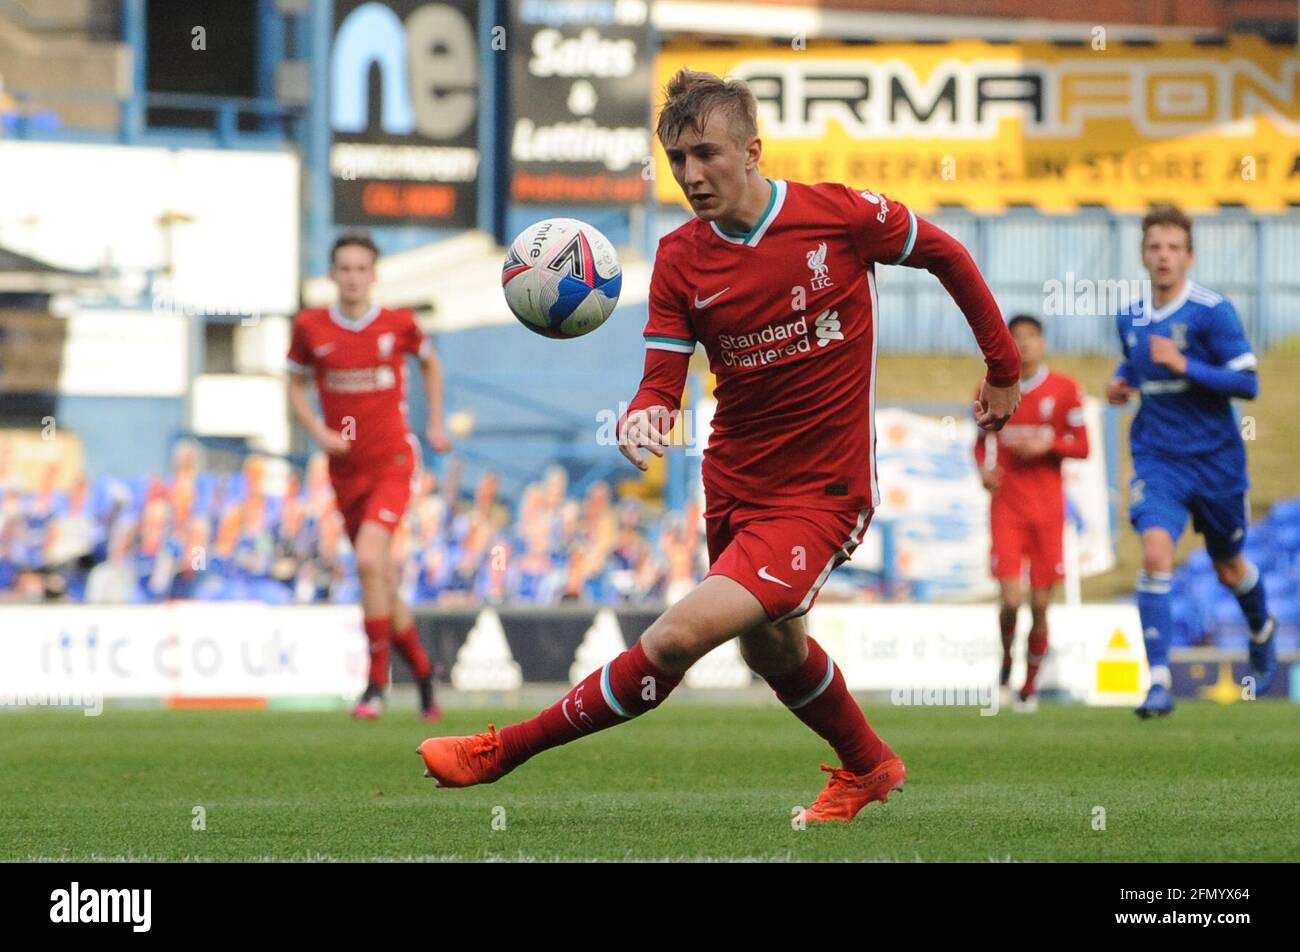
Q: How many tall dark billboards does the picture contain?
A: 2